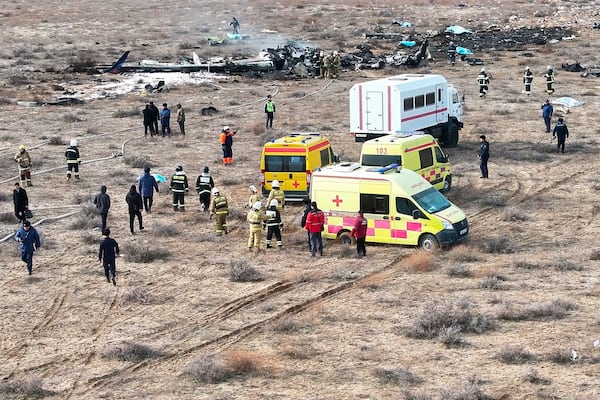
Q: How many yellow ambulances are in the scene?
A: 3